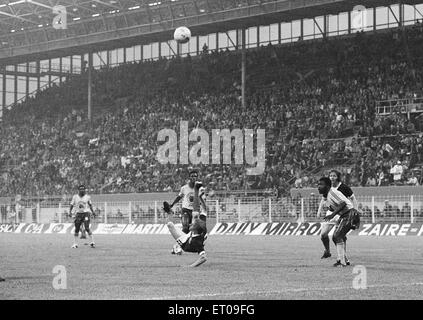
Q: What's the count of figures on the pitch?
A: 5